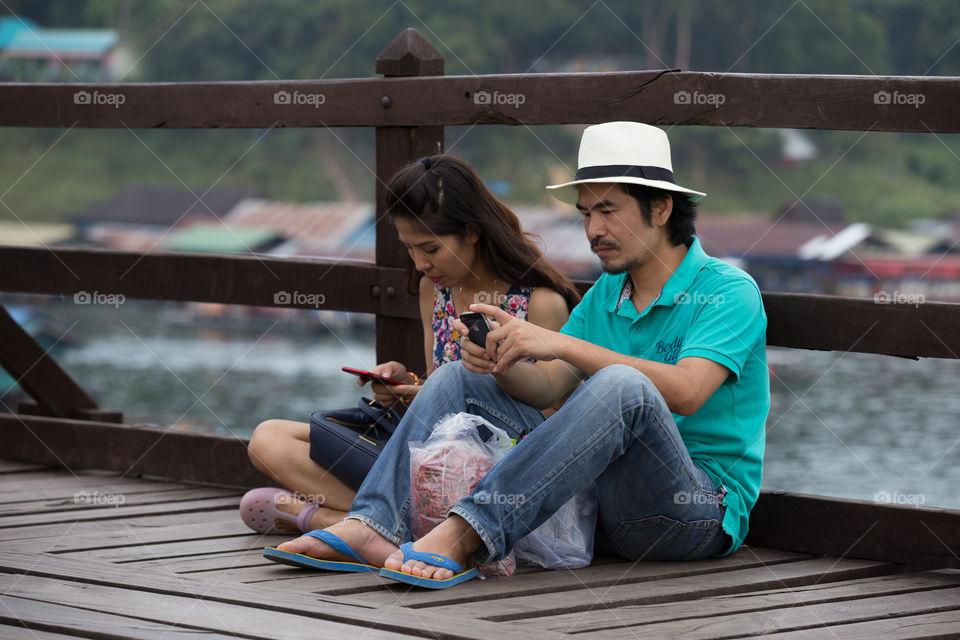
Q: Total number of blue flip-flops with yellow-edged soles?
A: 2